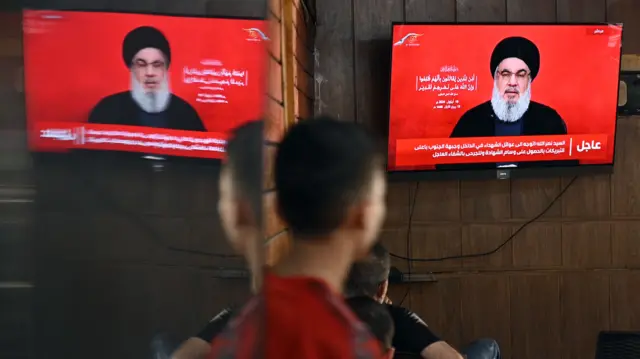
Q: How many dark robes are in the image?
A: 2